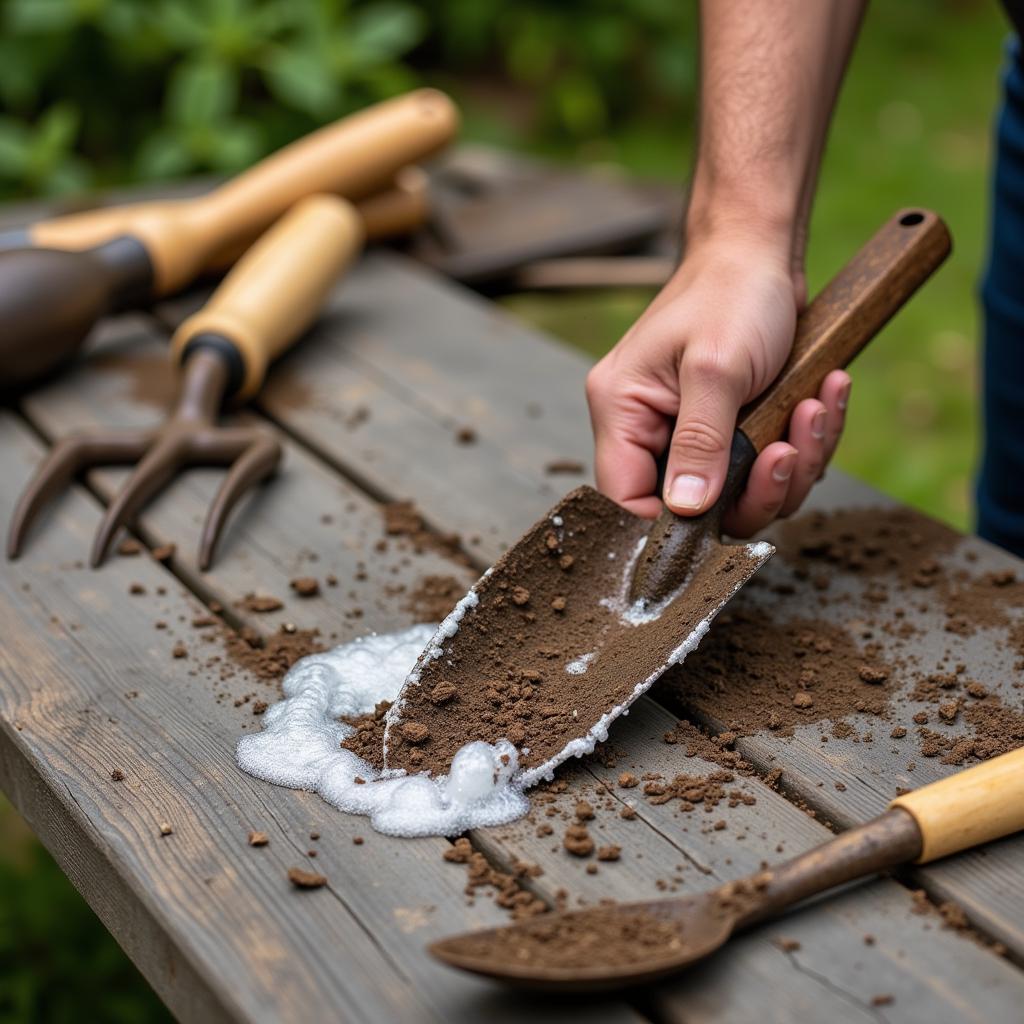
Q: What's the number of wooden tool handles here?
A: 5